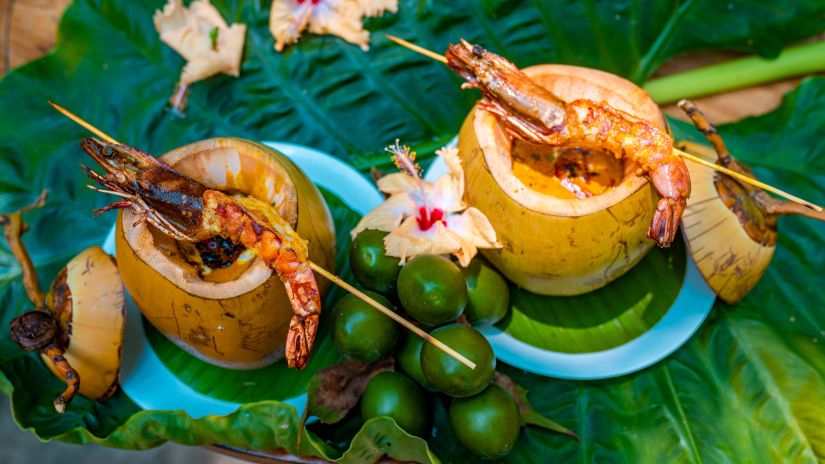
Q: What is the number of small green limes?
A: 8